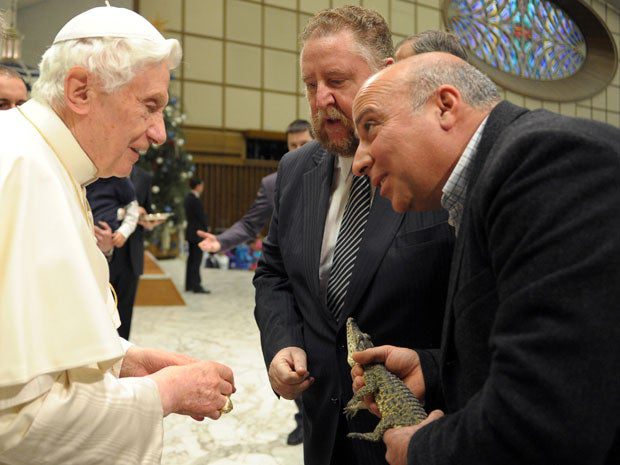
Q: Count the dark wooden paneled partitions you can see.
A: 1